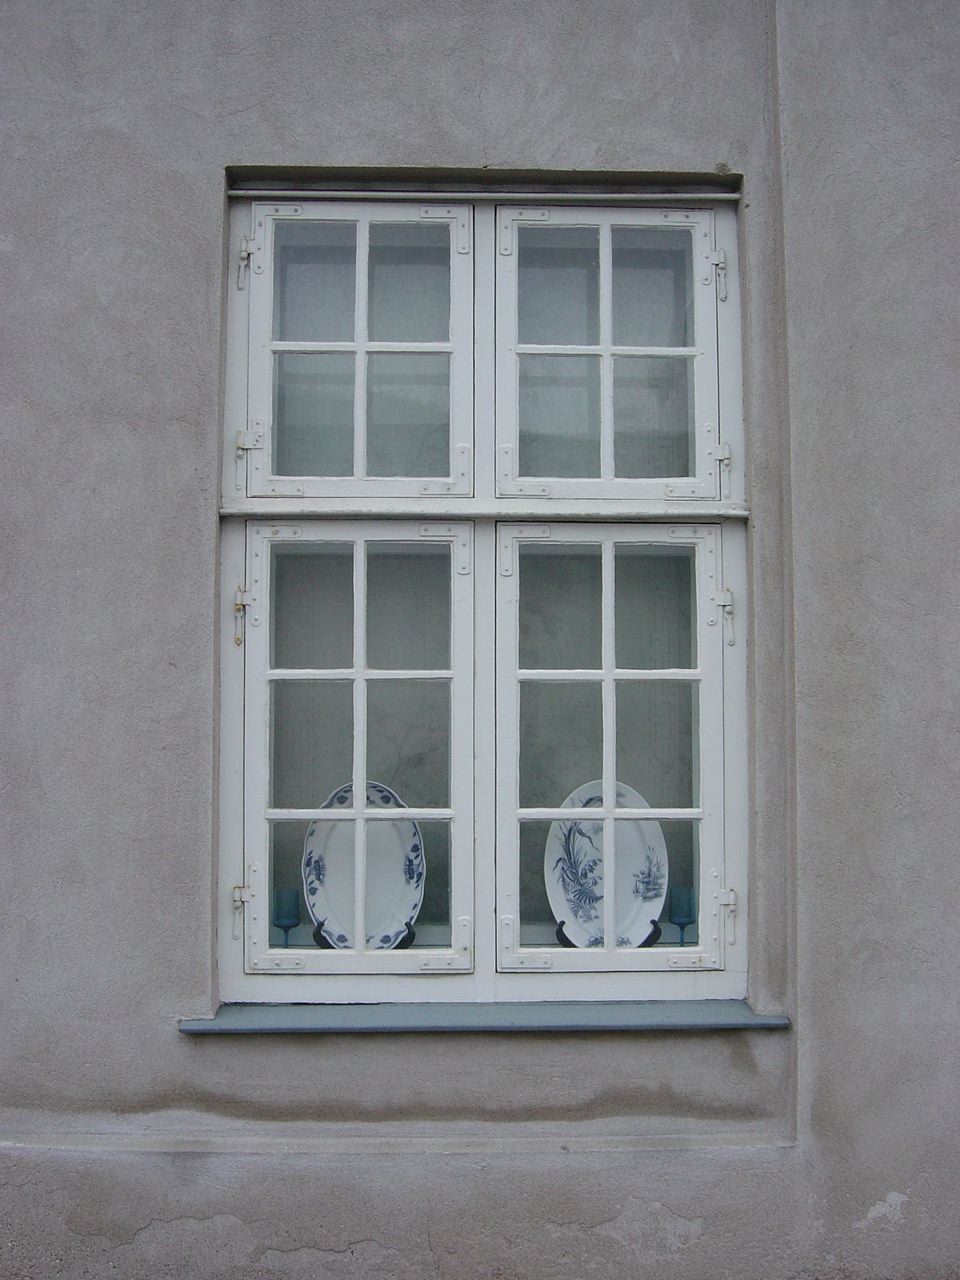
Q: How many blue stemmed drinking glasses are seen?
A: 2